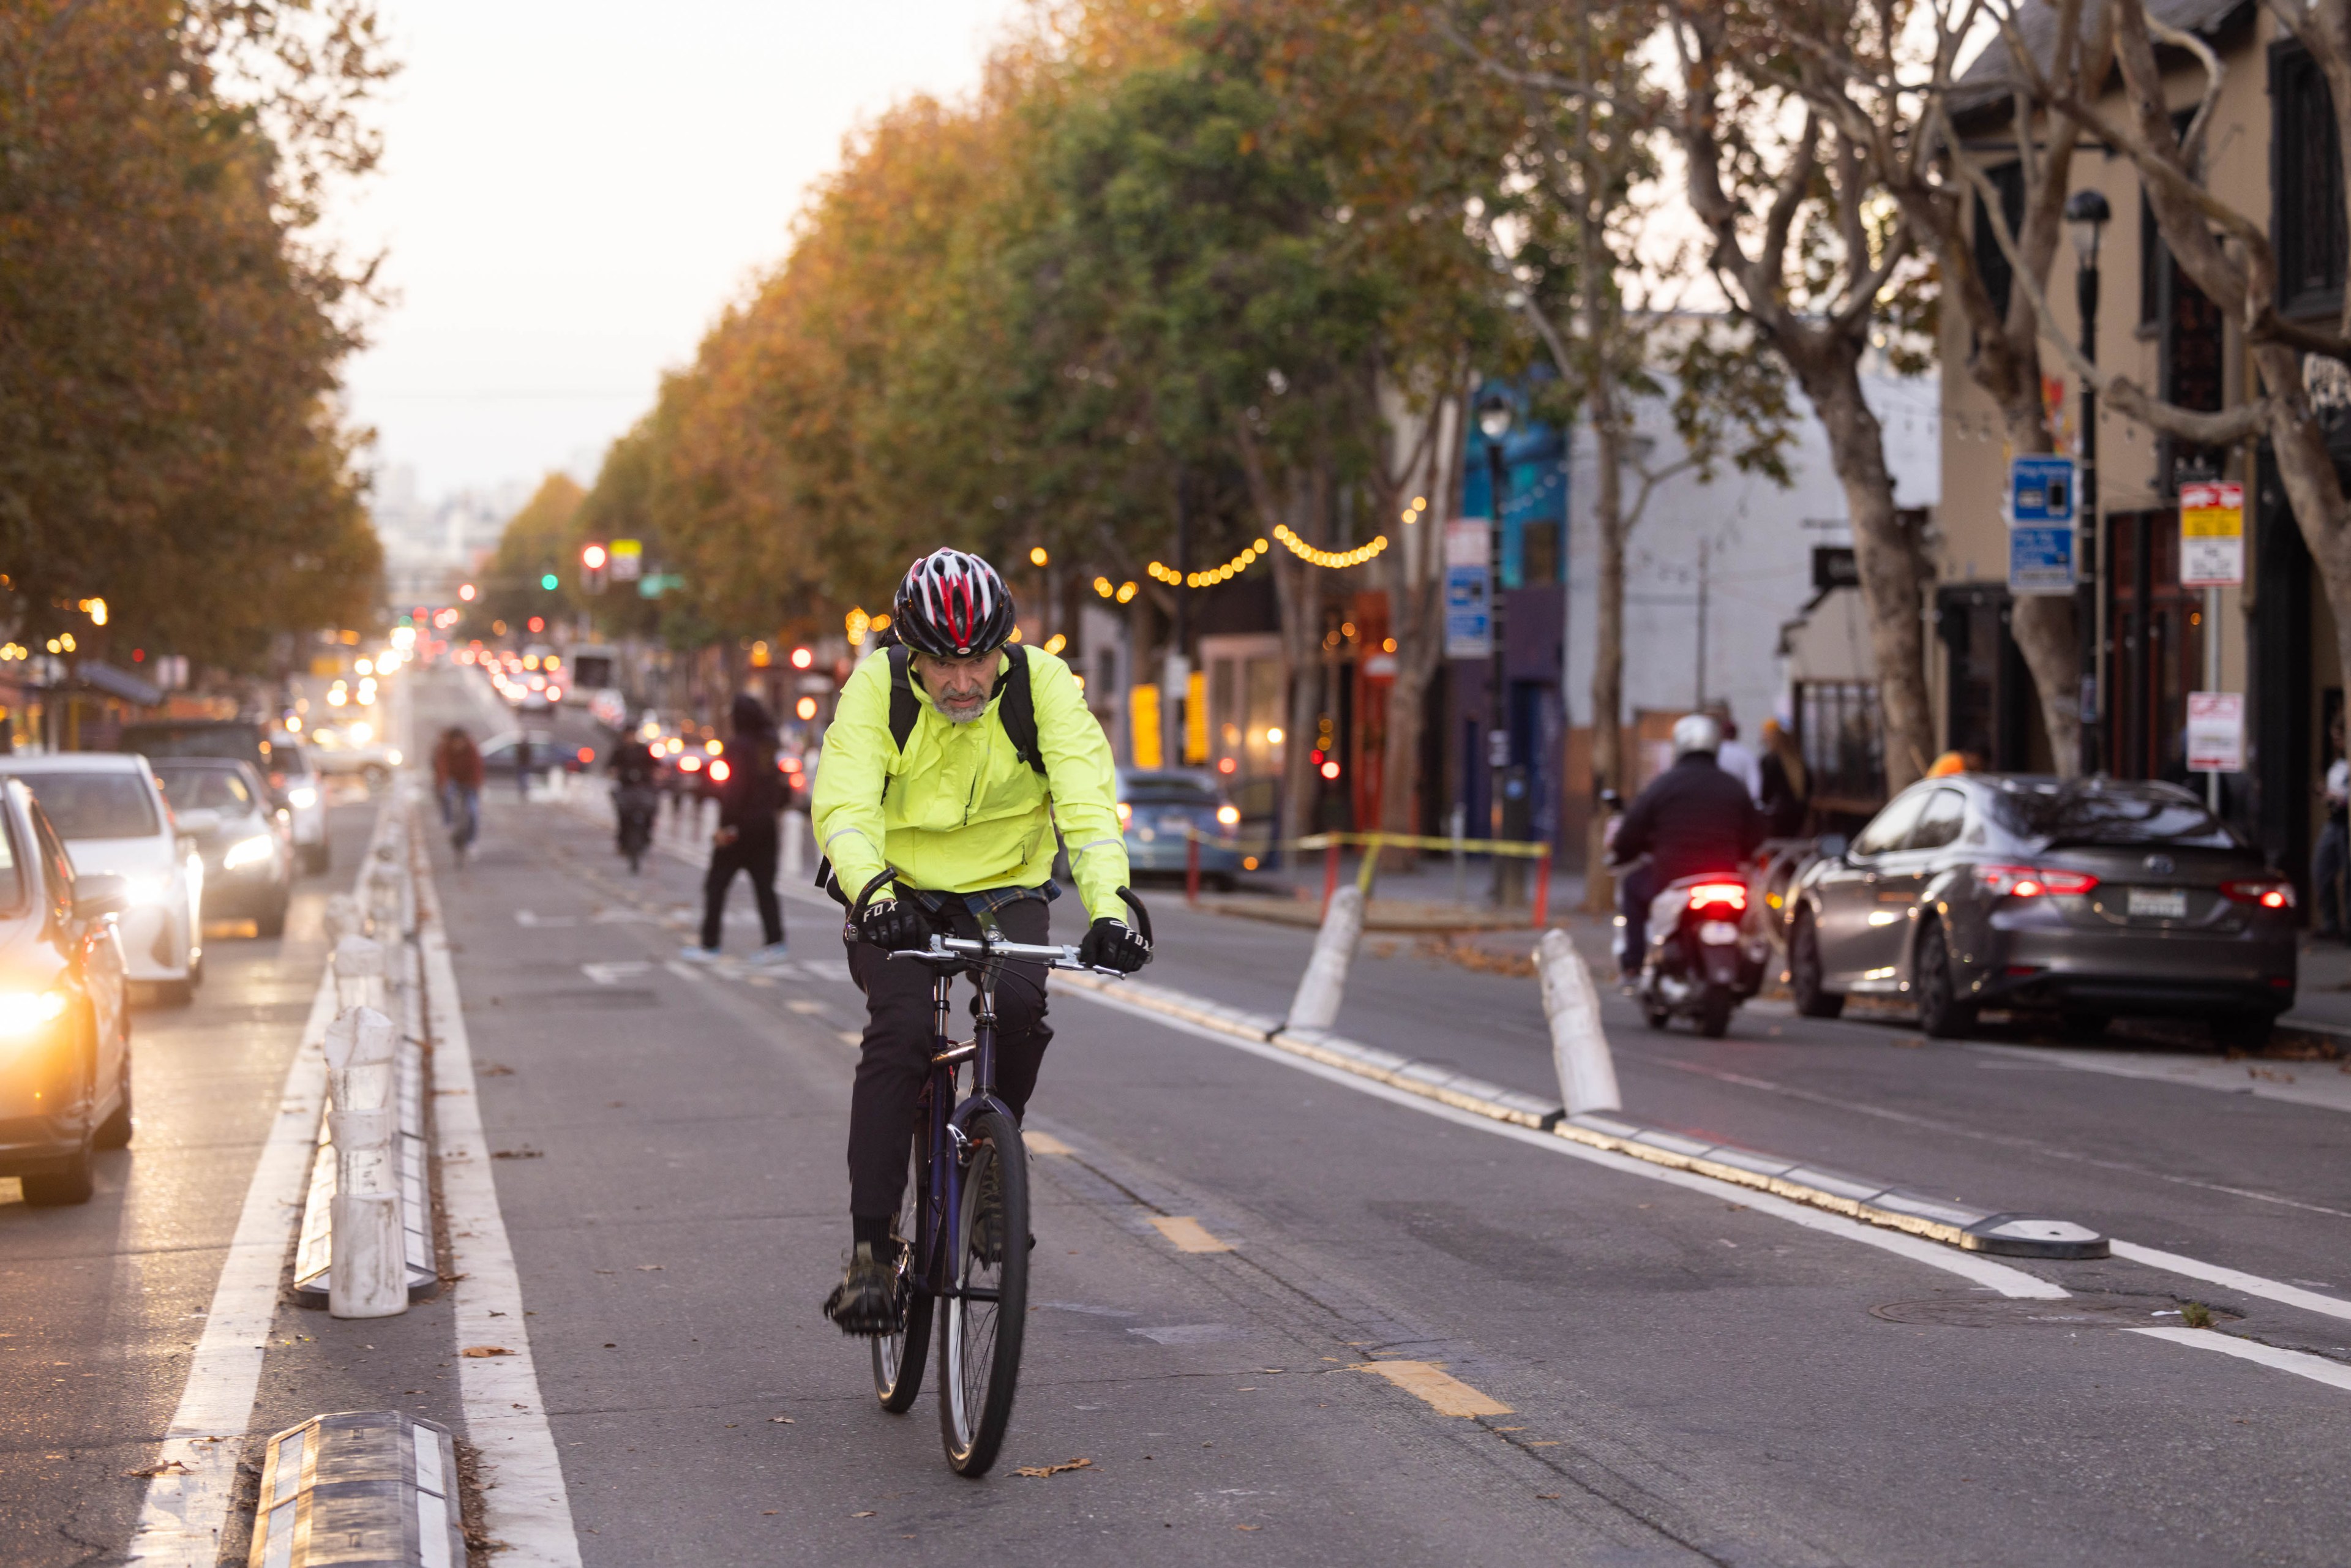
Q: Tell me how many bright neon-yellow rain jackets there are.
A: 1